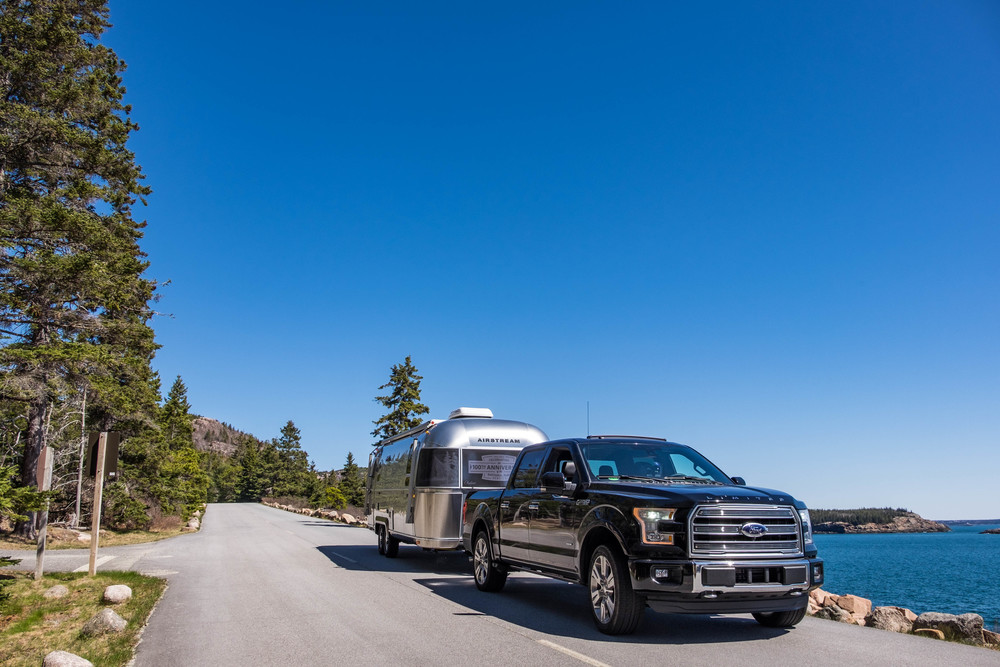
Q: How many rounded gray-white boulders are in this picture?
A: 4